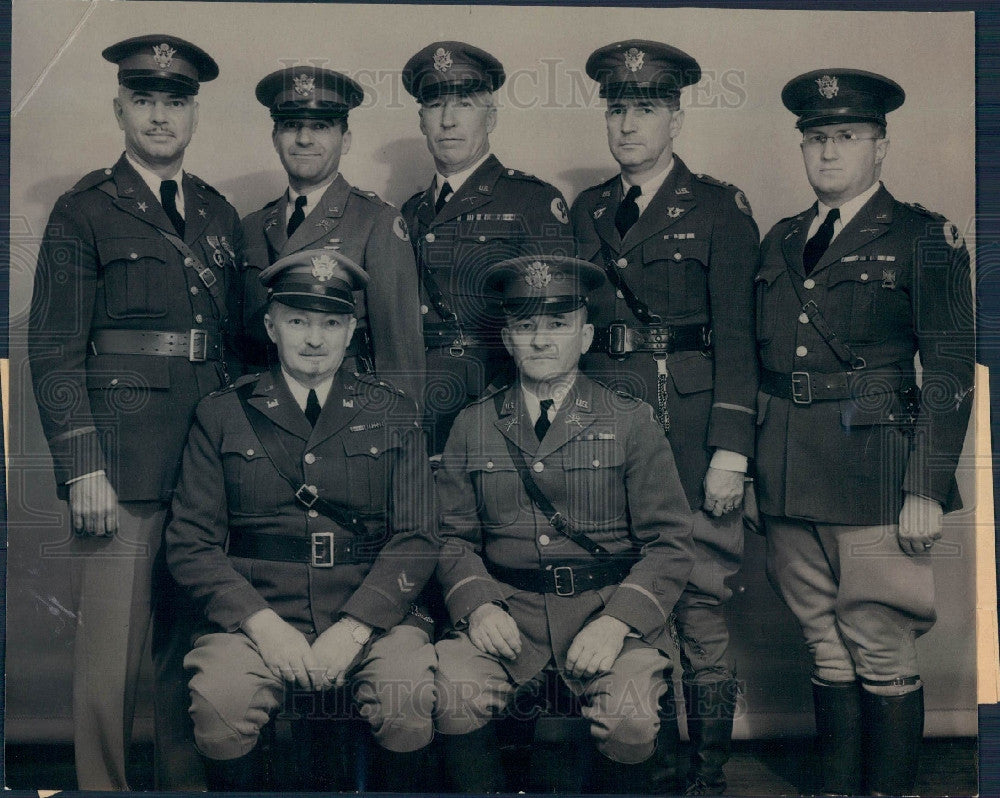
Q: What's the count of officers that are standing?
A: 5